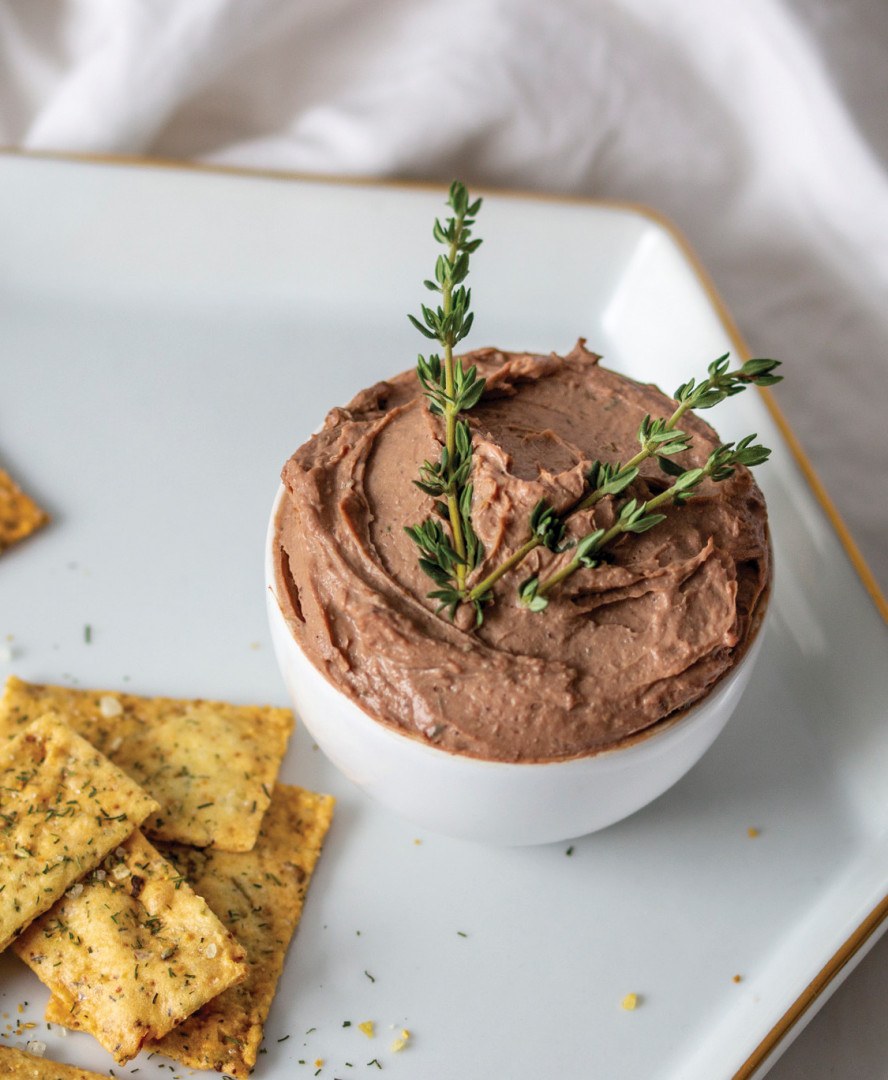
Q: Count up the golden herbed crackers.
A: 6